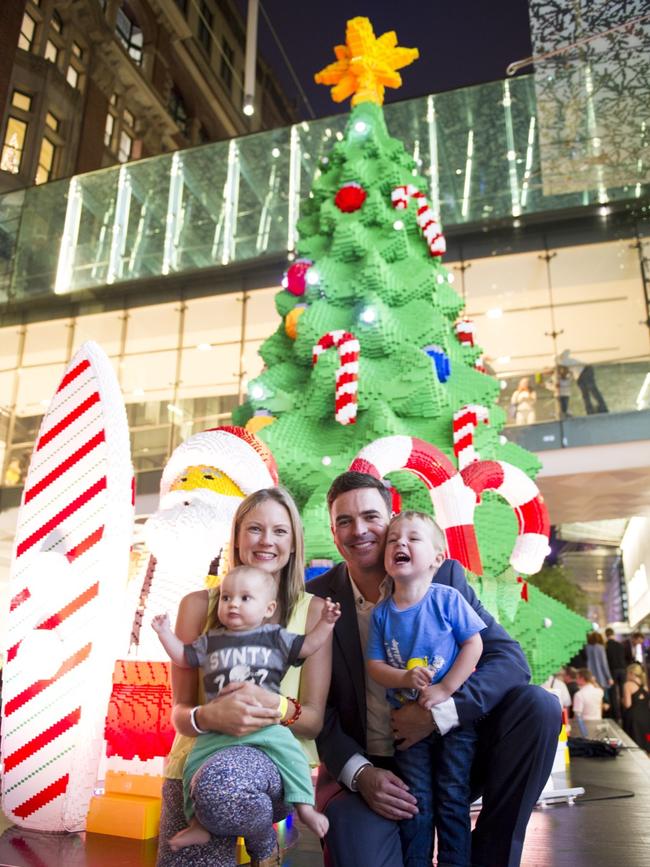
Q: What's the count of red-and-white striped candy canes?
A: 6